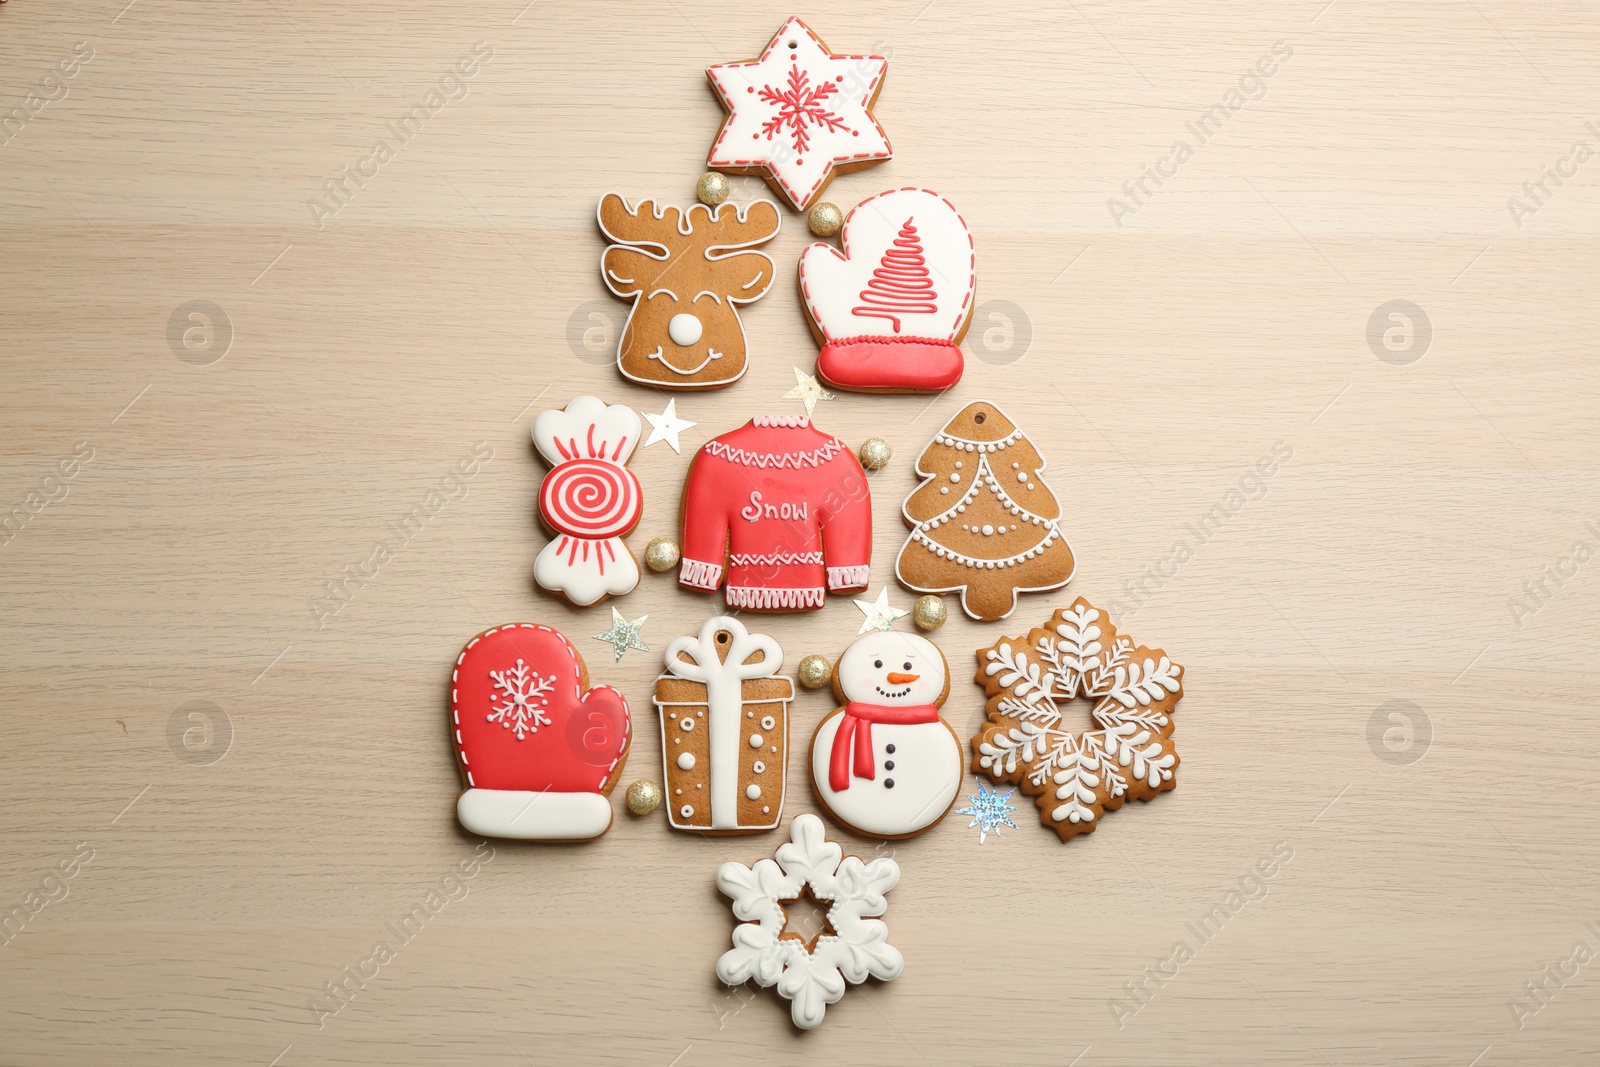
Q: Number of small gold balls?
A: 7